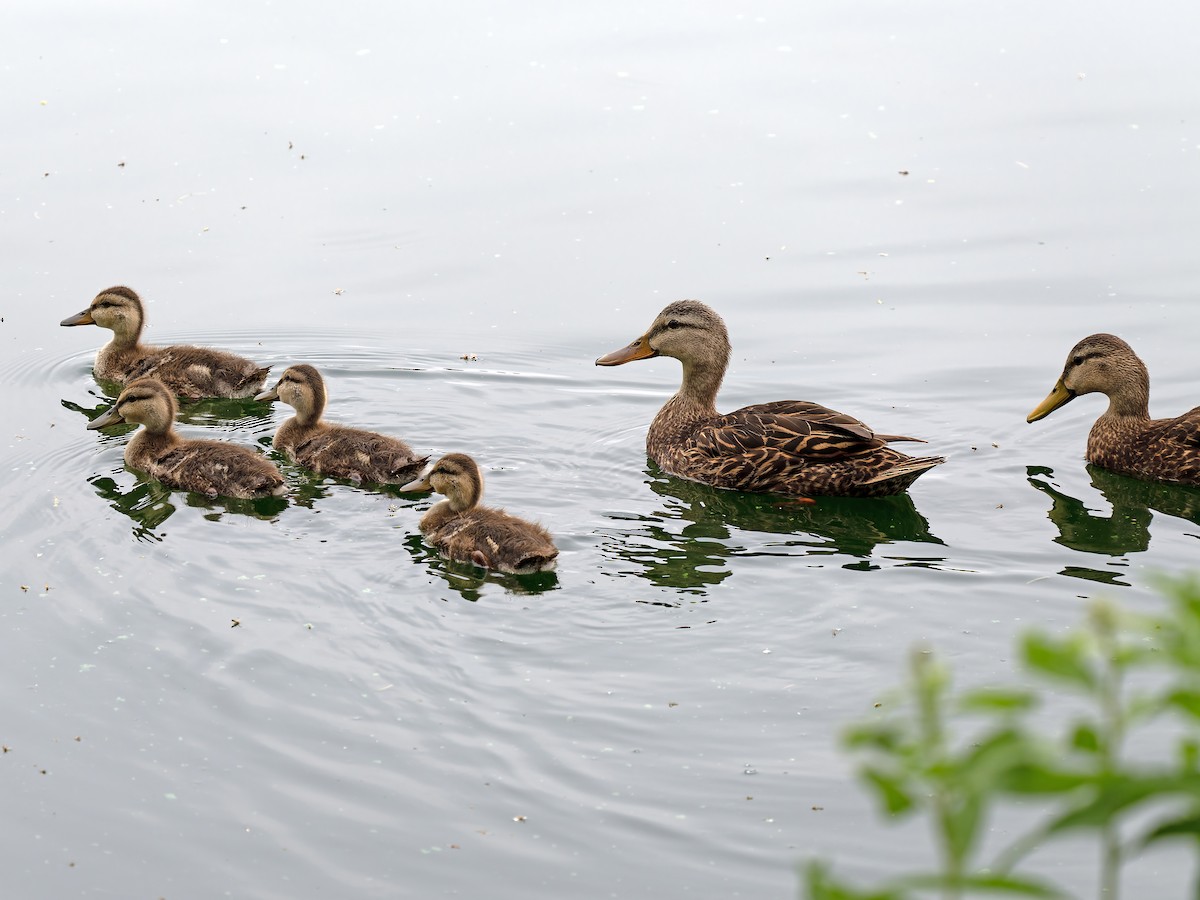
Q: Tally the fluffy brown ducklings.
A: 4